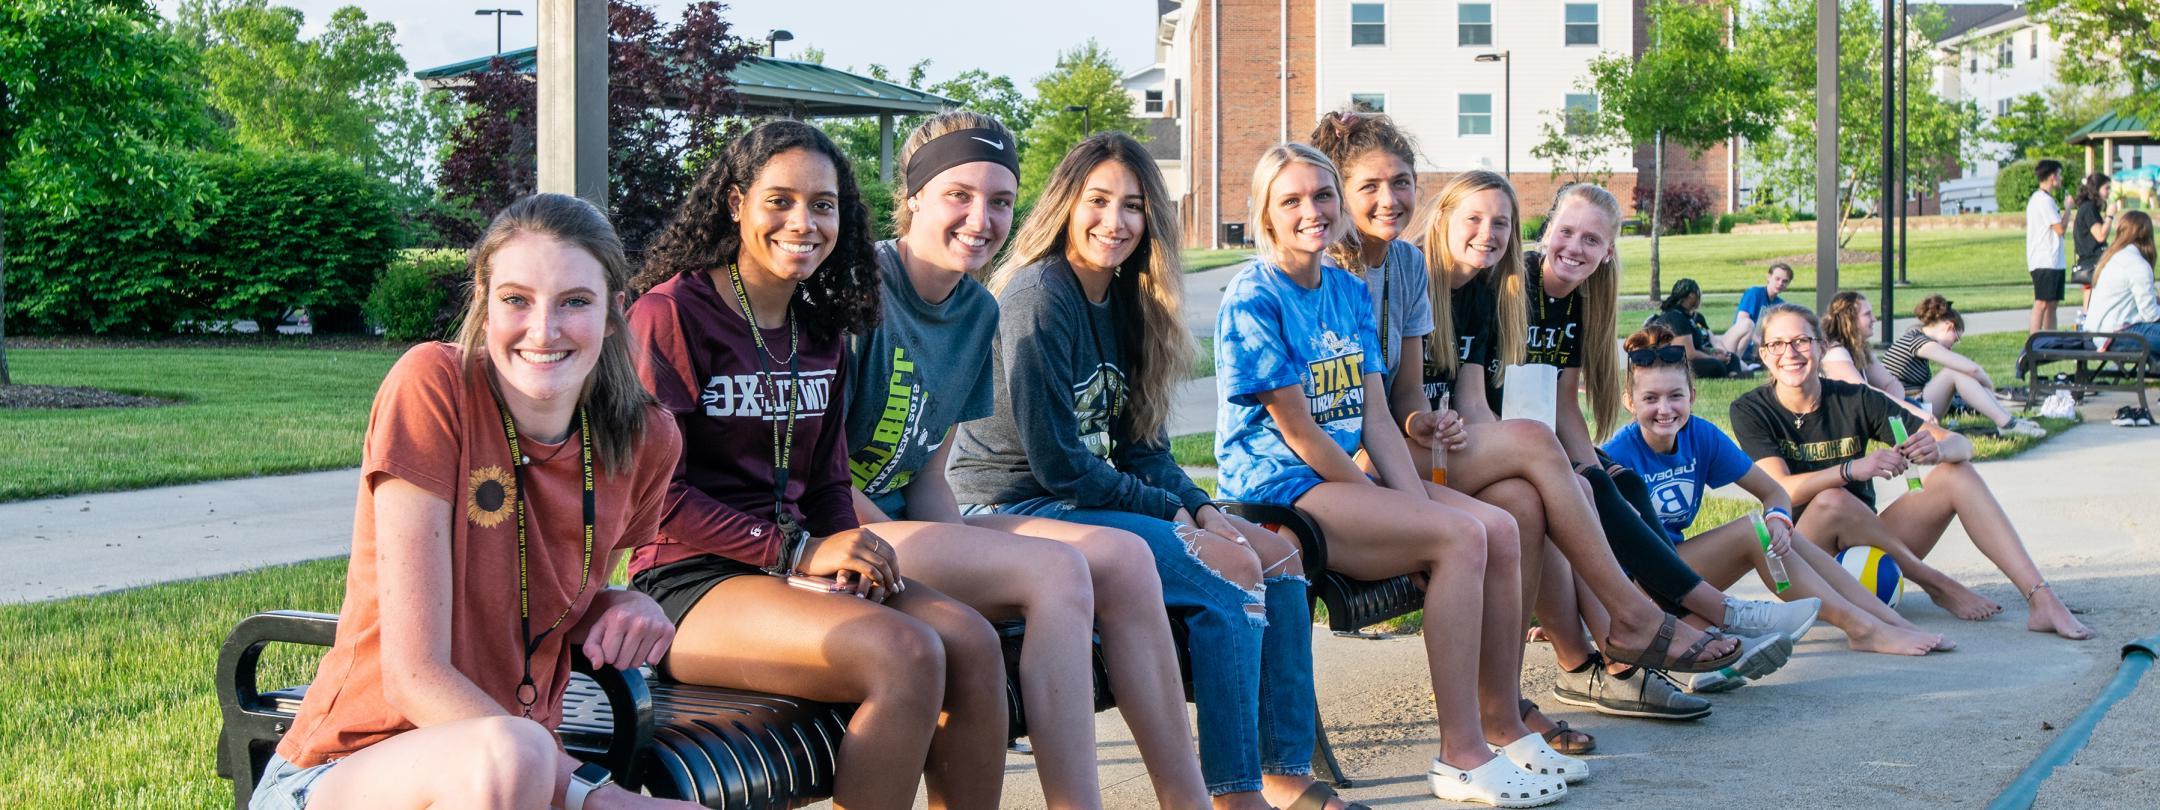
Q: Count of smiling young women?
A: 10